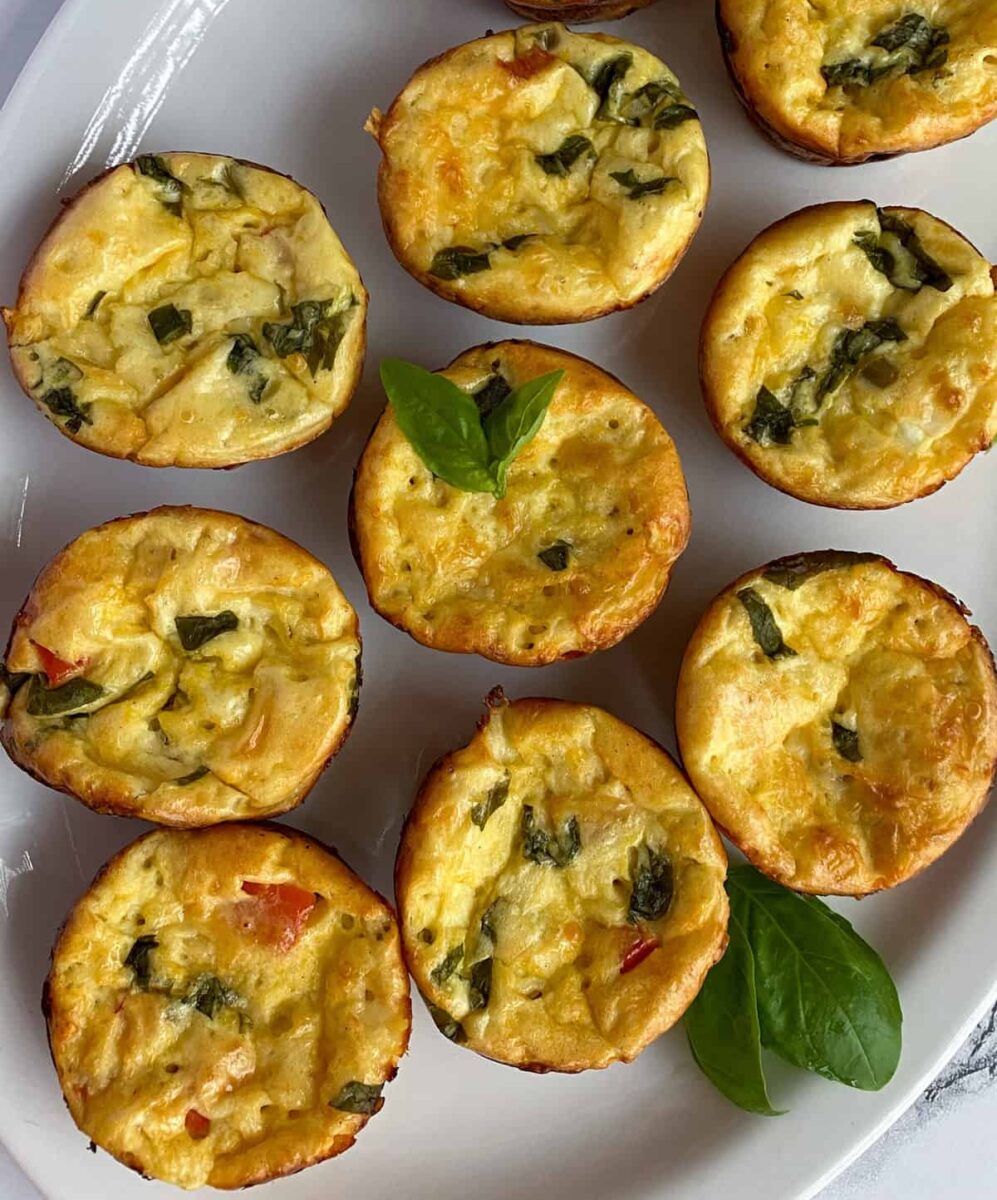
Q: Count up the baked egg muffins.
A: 10